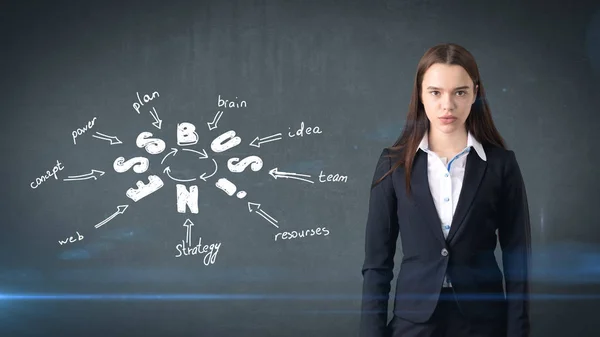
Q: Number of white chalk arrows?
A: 13